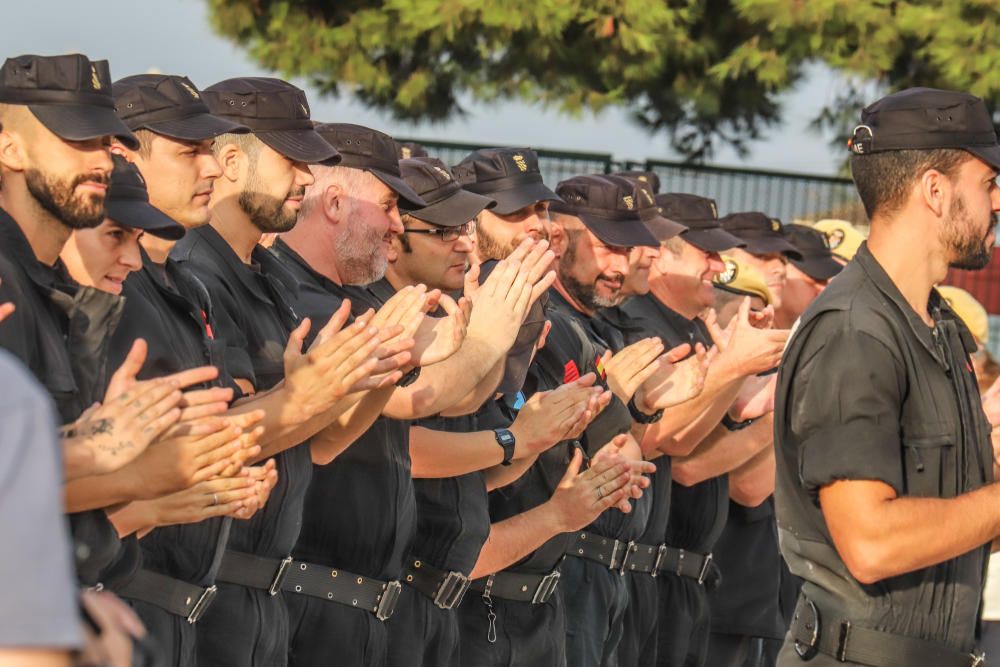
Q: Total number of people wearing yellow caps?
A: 3